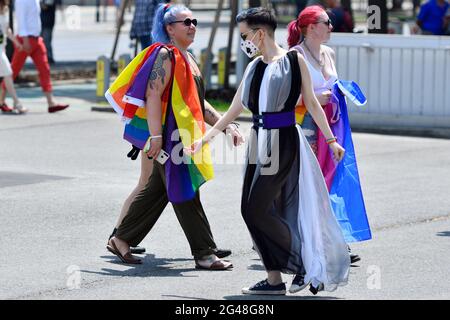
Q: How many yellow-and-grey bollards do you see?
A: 4